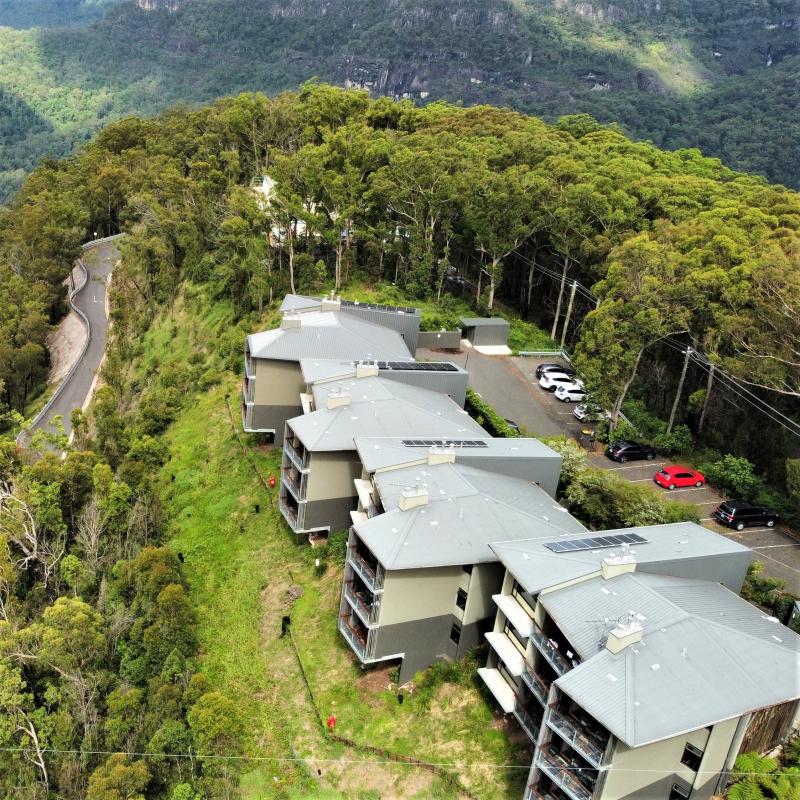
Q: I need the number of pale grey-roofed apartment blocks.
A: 4